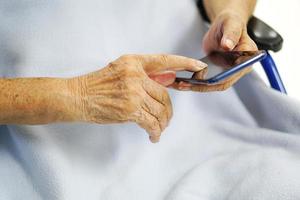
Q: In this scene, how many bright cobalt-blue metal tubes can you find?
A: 1